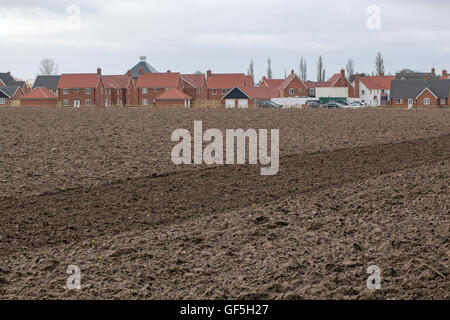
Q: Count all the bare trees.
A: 7